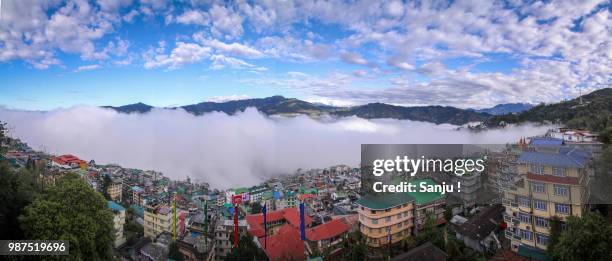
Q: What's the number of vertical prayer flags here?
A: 5